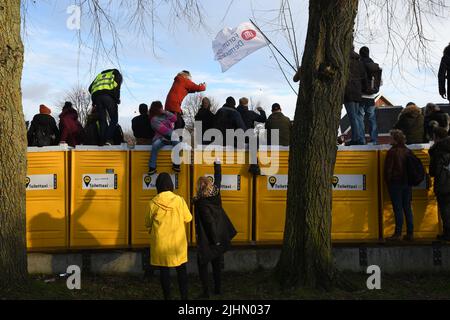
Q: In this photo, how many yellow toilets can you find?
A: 7